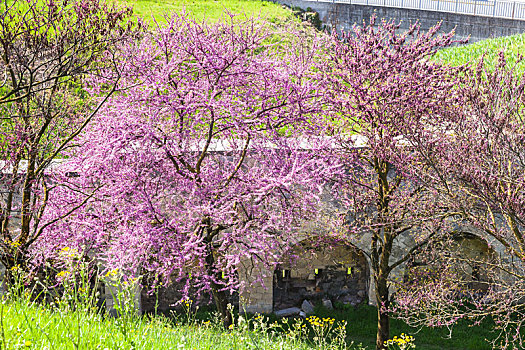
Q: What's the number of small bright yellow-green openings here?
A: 3